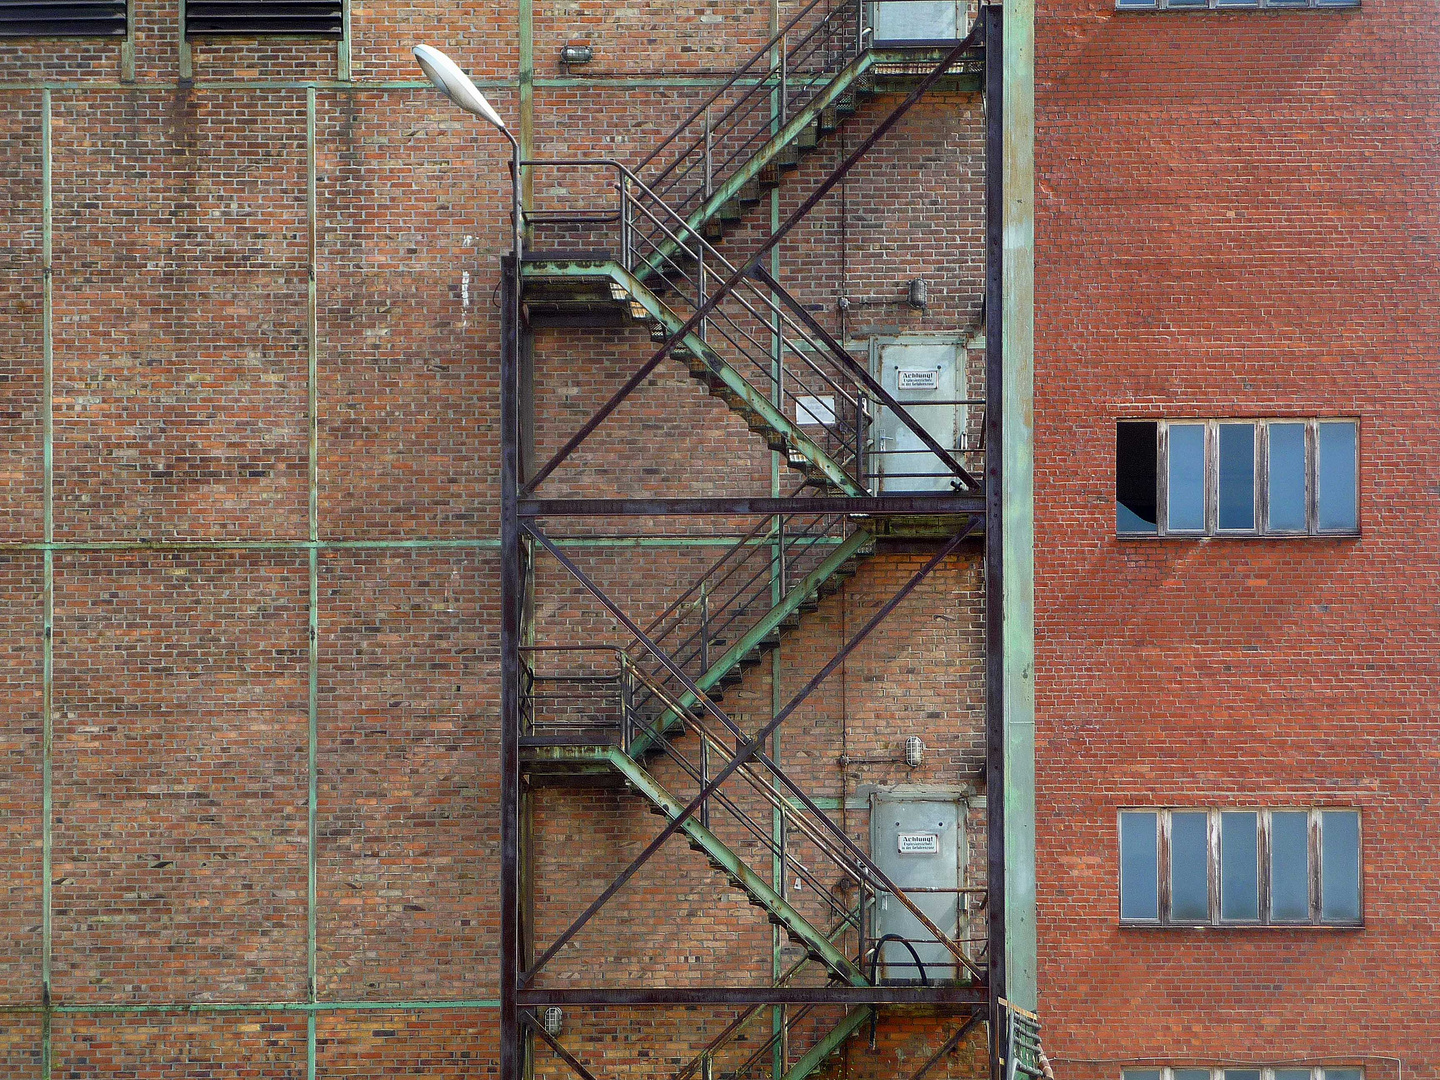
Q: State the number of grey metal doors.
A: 3